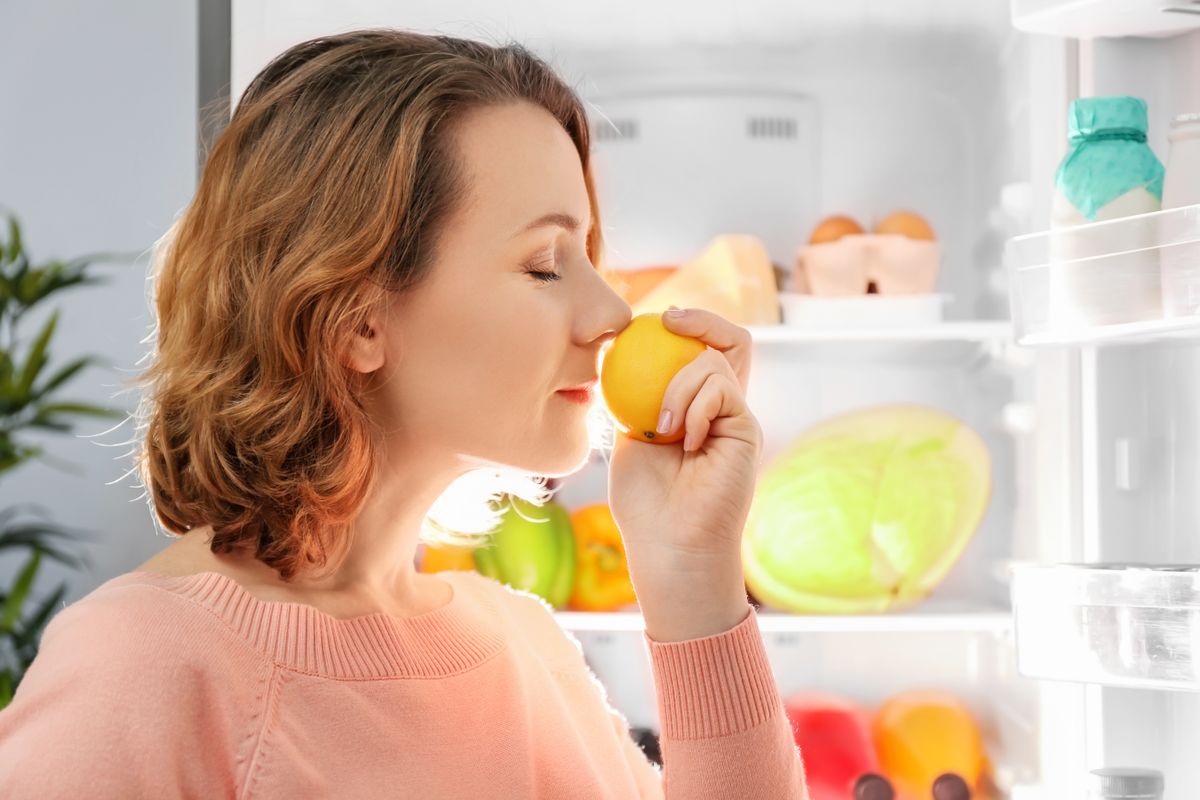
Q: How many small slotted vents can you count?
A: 2